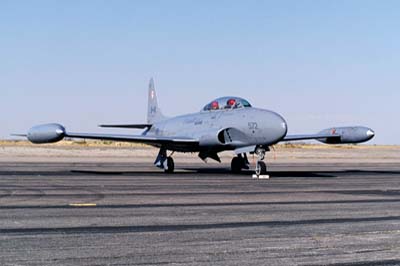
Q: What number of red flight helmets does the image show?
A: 2